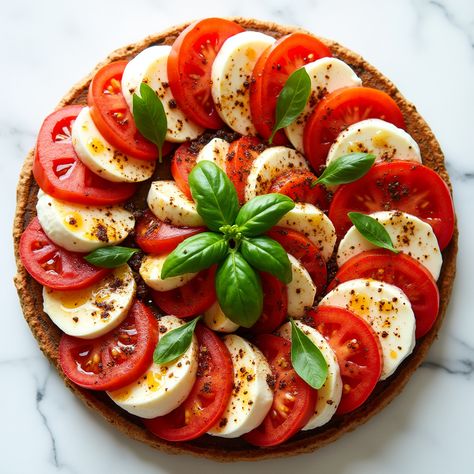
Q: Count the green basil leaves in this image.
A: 12